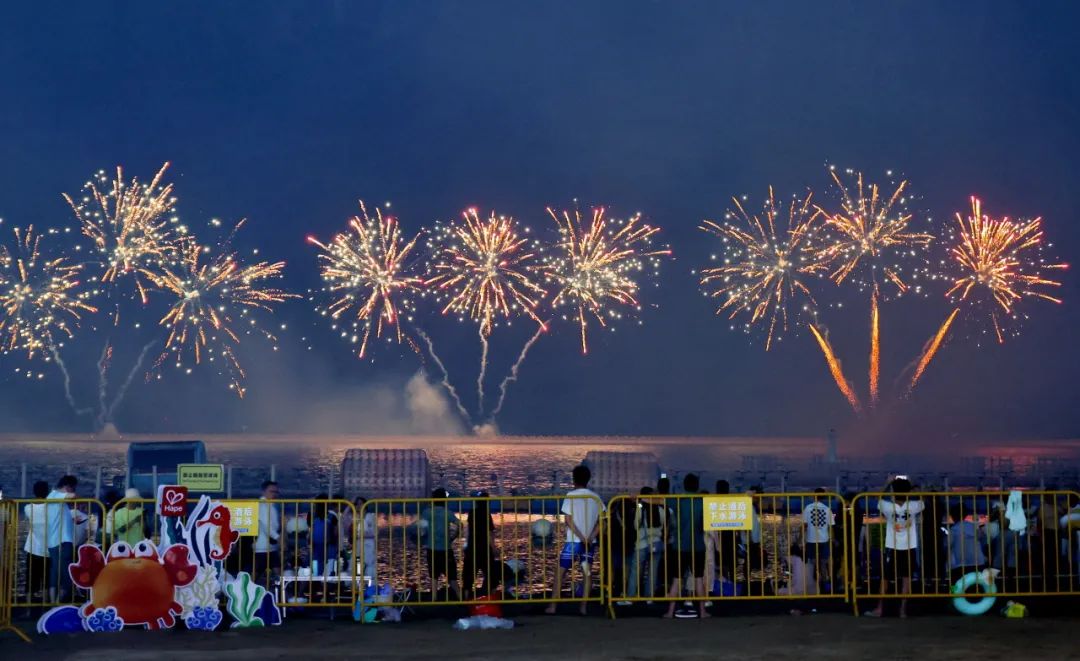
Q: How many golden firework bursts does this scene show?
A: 9